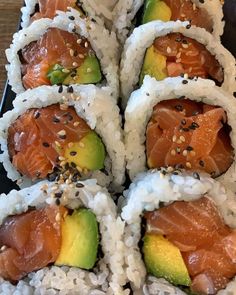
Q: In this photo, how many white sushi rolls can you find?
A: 8